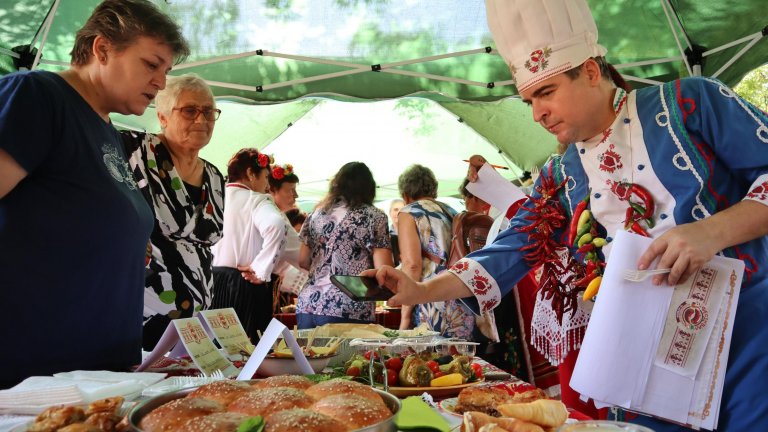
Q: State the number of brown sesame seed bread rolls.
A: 8